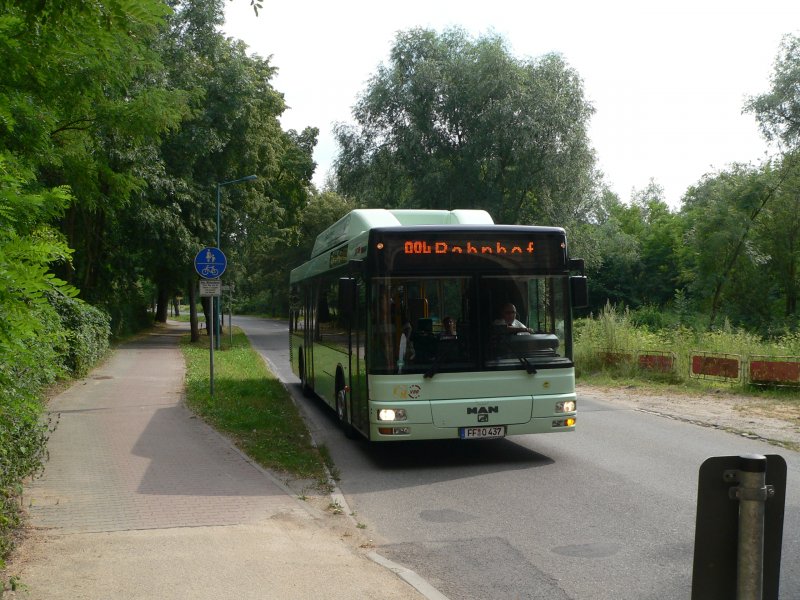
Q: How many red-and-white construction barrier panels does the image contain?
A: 4